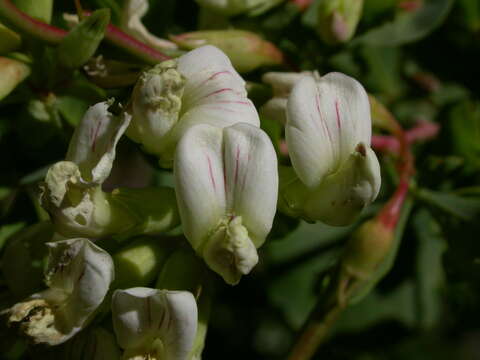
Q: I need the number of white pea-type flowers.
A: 6